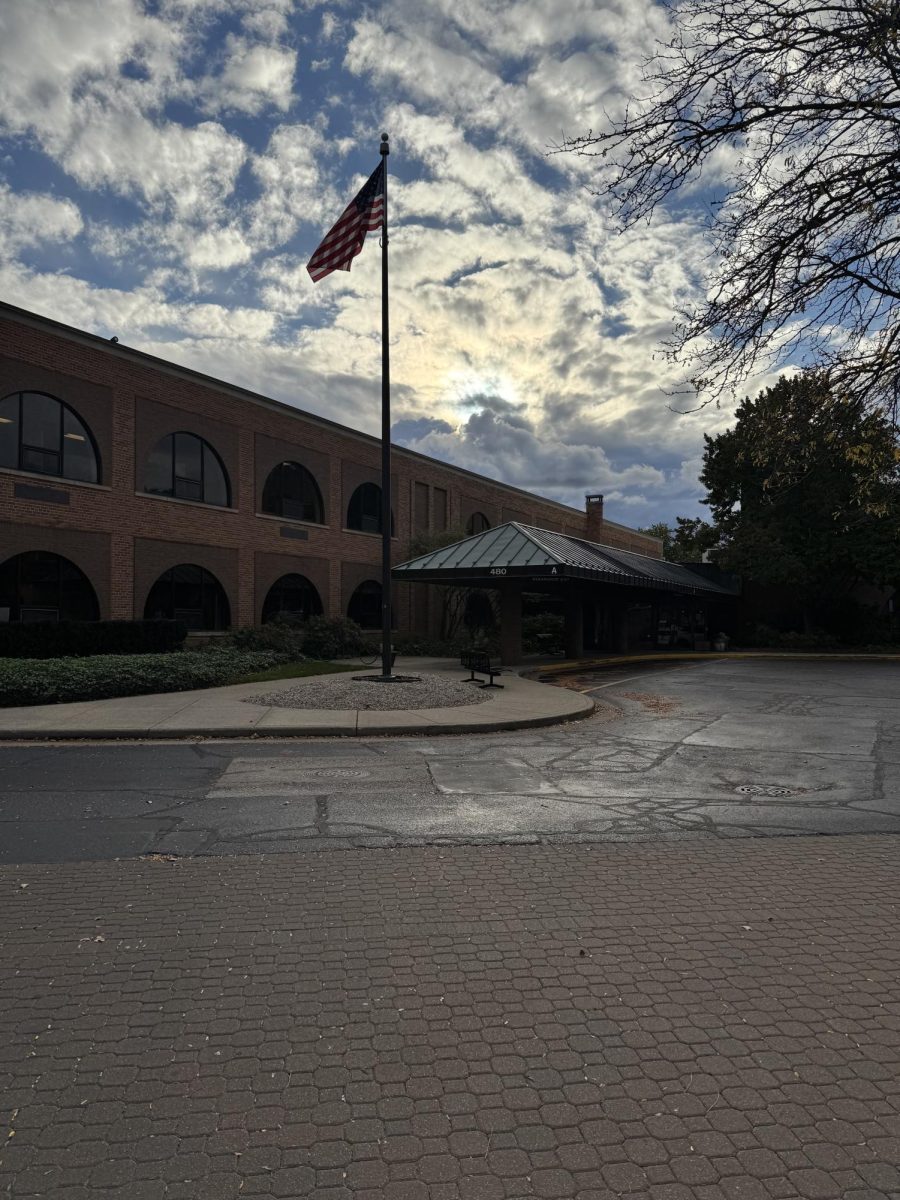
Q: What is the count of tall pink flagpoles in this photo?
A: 0